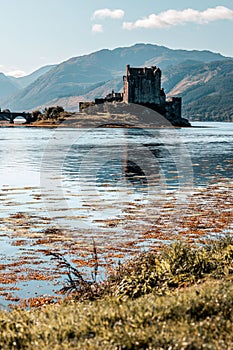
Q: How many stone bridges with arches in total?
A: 1